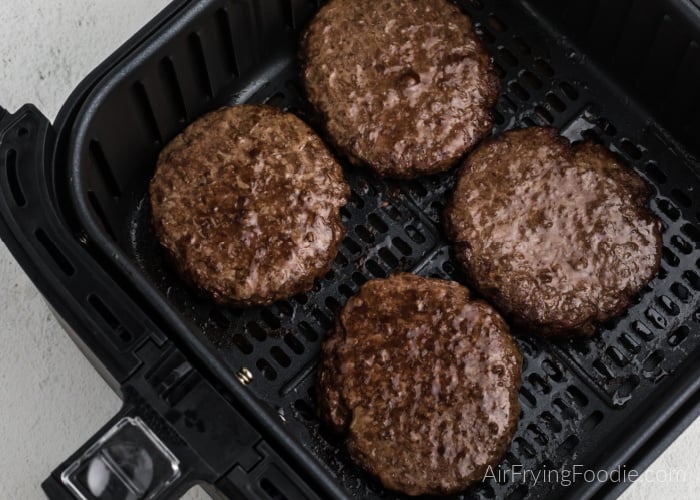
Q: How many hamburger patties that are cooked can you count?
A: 4